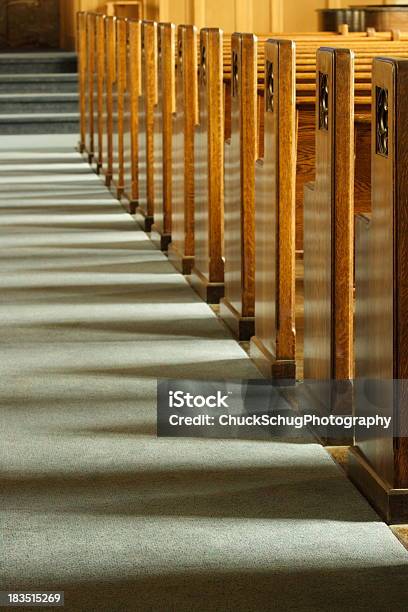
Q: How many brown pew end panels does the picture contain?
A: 14